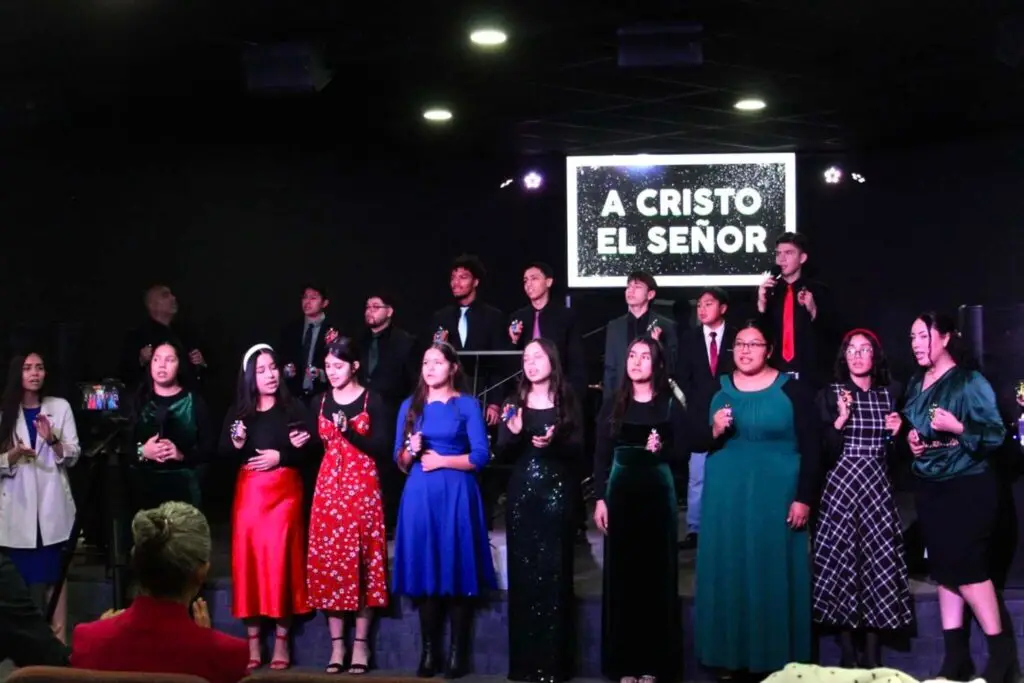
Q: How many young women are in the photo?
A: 10